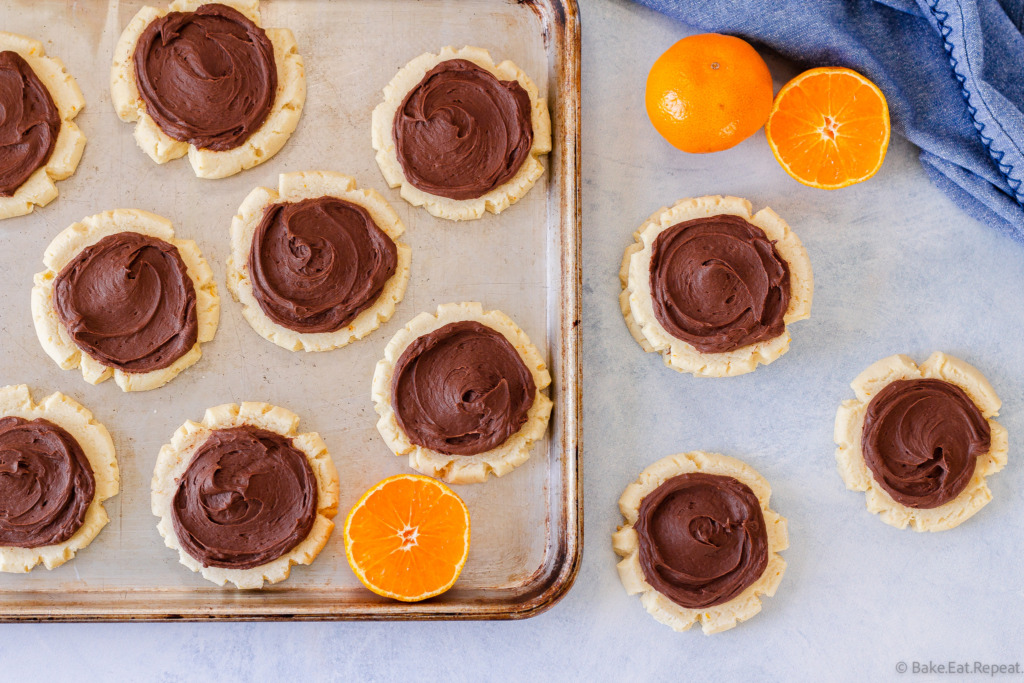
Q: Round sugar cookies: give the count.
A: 11